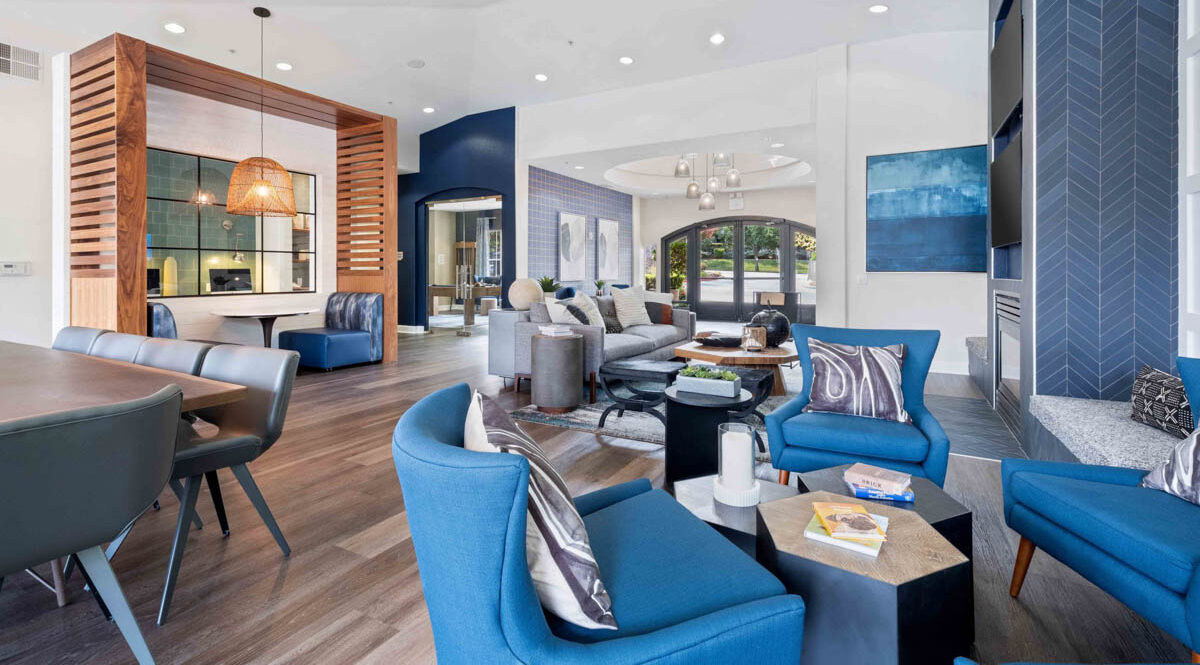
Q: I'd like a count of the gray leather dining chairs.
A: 5